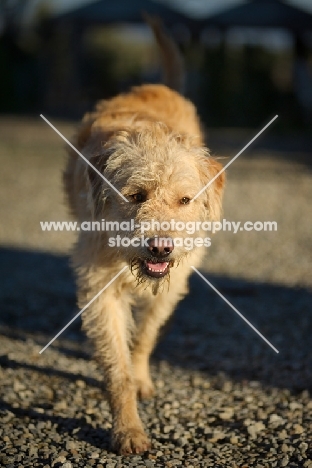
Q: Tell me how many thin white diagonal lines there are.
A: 4